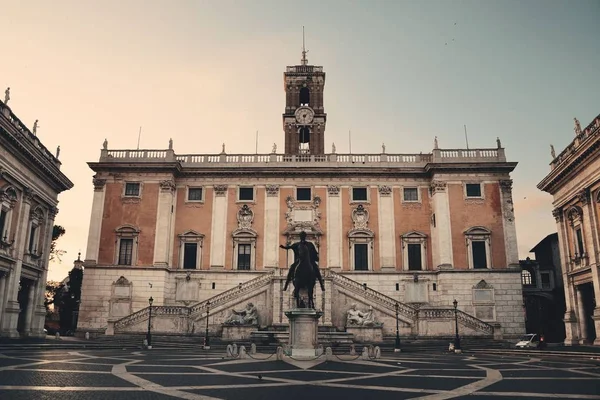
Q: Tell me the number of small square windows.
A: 7